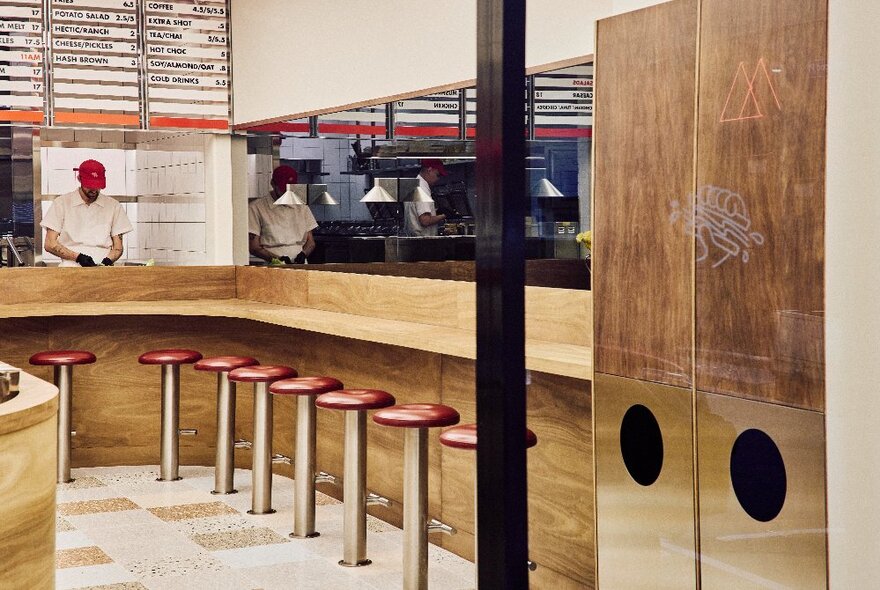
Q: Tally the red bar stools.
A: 8